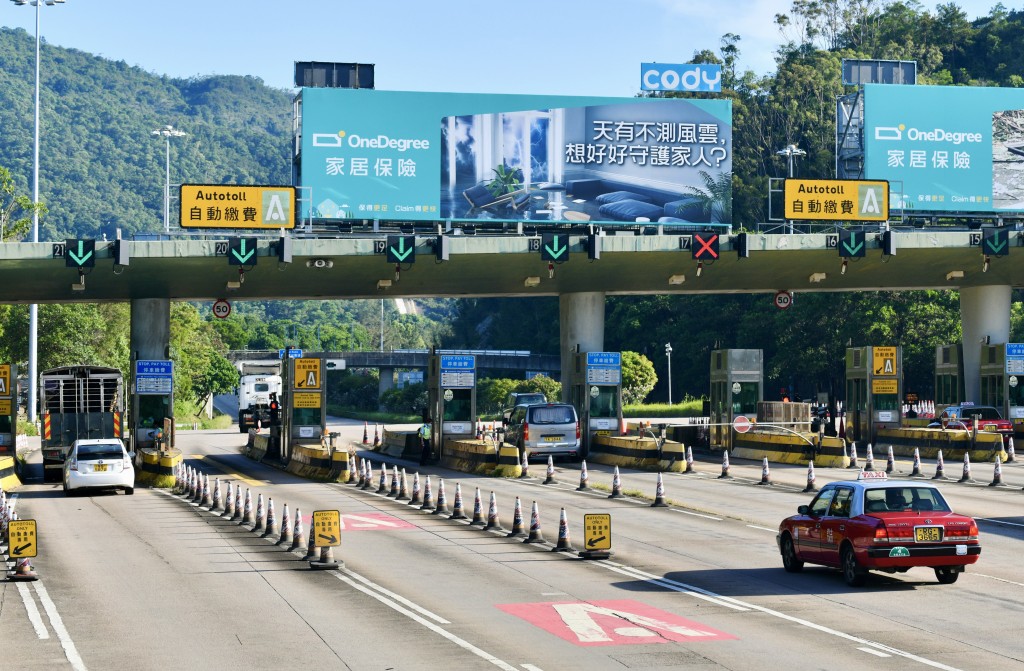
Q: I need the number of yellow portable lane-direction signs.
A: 3